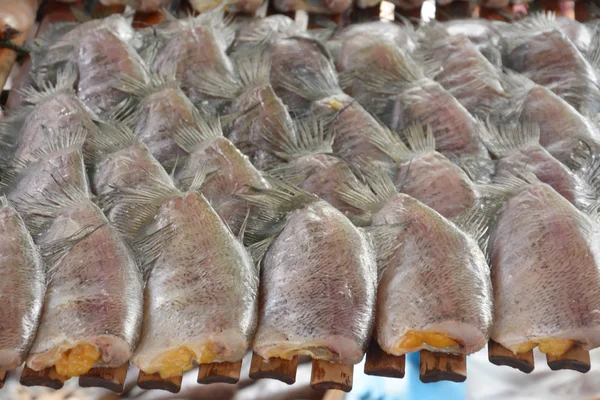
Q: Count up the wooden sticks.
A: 11